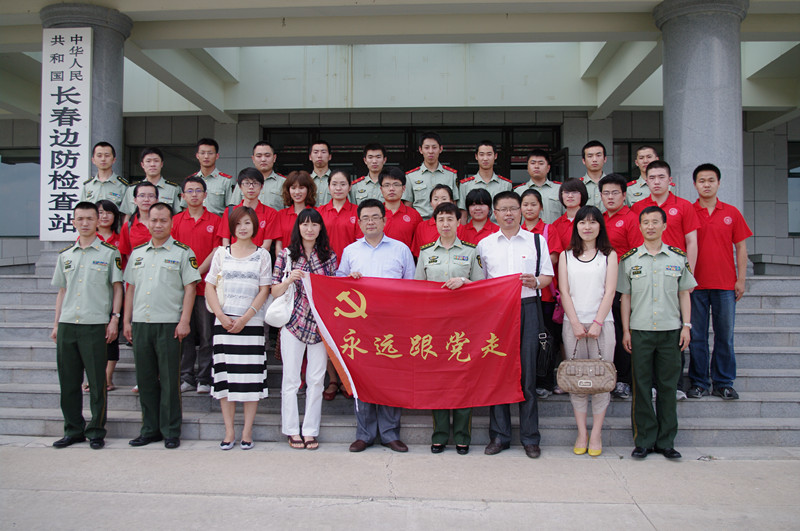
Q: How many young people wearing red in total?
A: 14